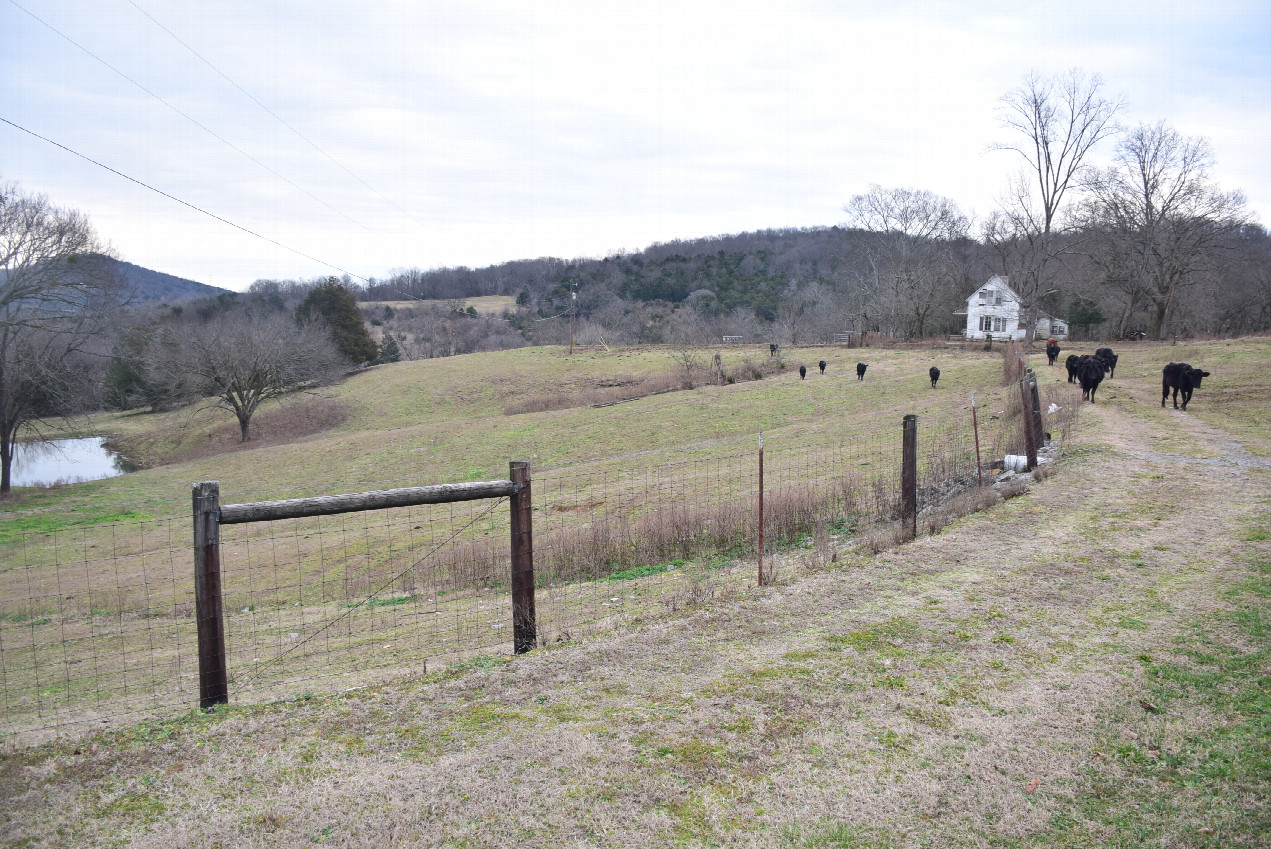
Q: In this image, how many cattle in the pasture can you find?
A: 11